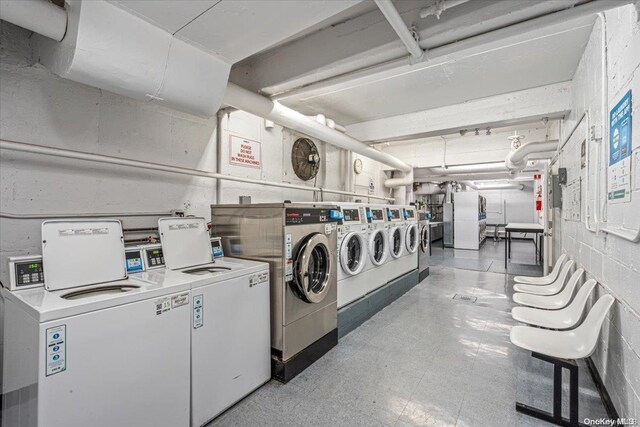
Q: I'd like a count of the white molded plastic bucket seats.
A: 5